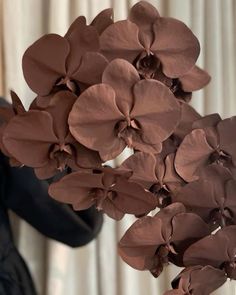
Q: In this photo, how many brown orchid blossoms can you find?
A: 11